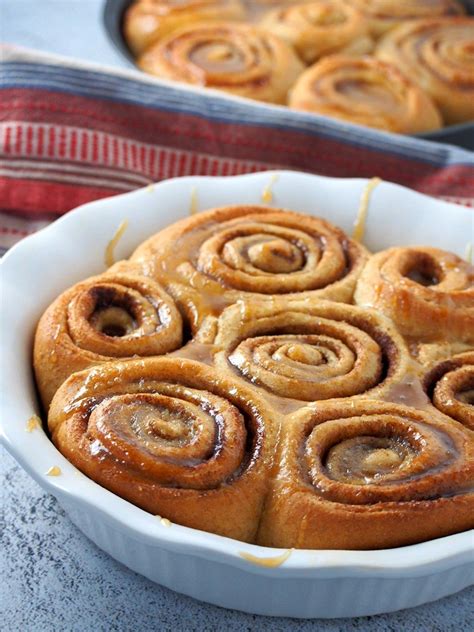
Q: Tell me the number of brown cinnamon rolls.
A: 13